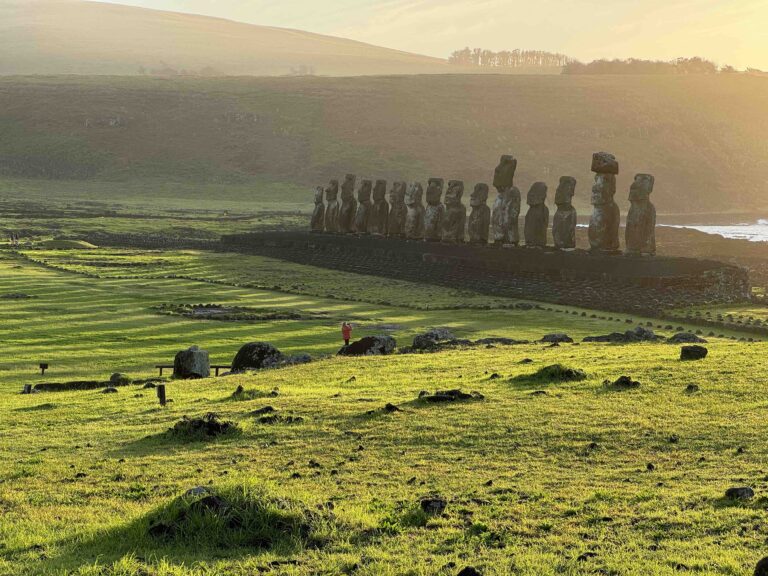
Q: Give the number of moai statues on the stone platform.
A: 15